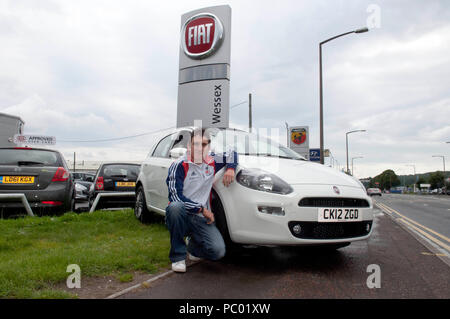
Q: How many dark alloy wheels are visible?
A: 1